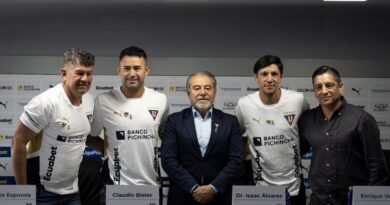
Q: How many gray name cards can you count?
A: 4